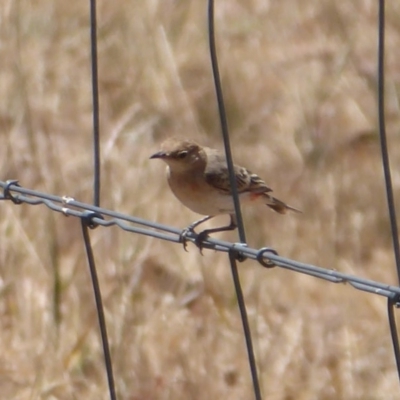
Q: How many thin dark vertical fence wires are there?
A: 3